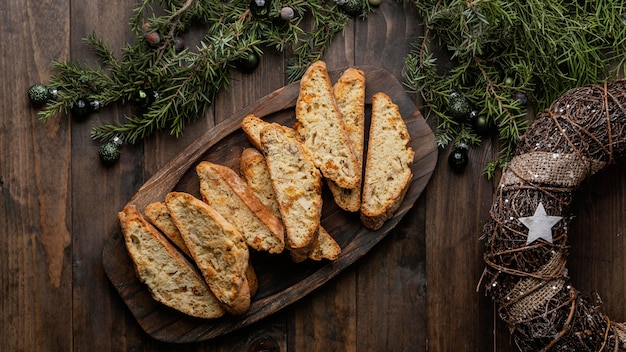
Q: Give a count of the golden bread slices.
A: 10